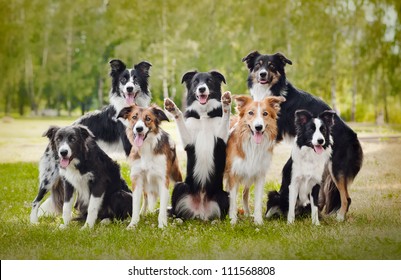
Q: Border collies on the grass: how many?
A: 7